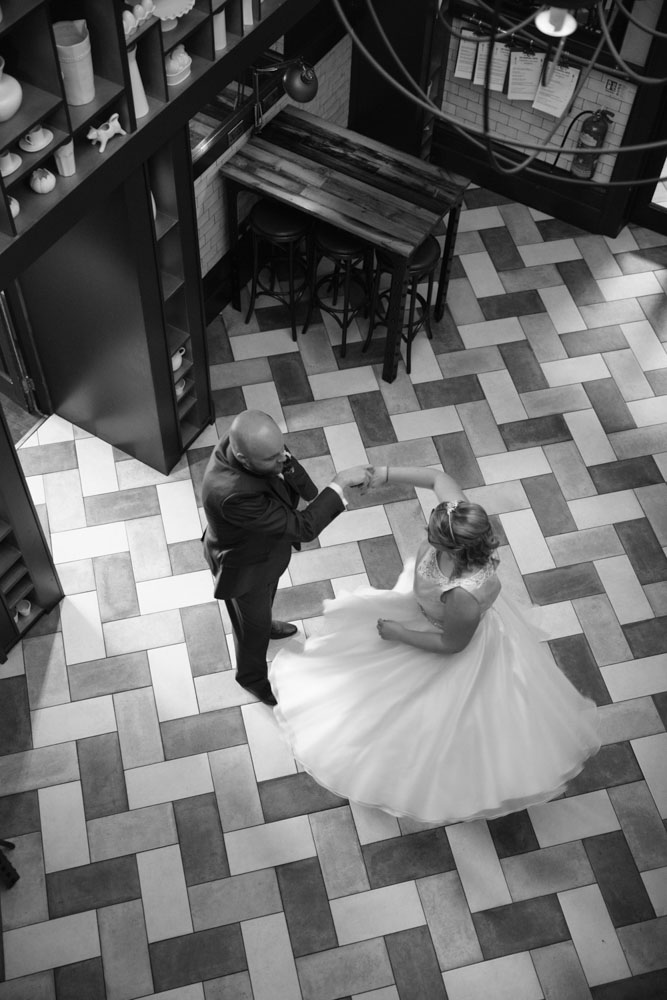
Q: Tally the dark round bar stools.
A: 3